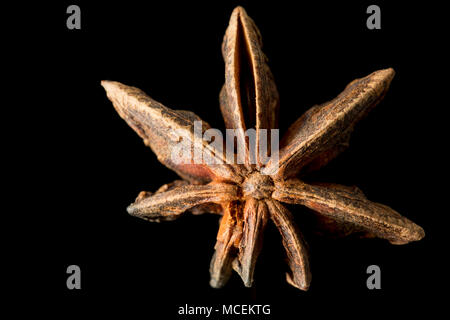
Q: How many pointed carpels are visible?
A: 8